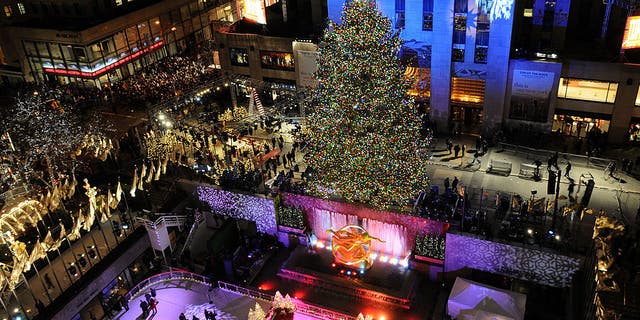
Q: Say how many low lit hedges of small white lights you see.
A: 2